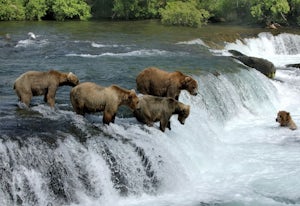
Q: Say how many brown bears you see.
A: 5